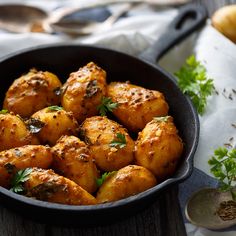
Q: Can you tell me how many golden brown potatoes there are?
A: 11